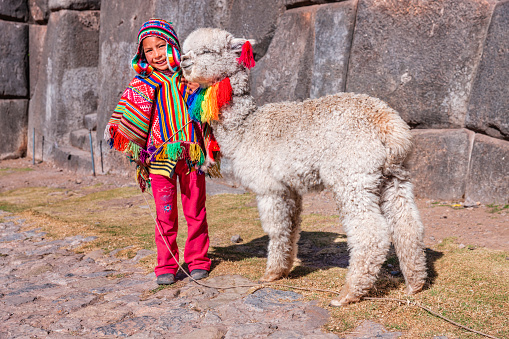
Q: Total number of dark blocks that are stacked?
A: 3